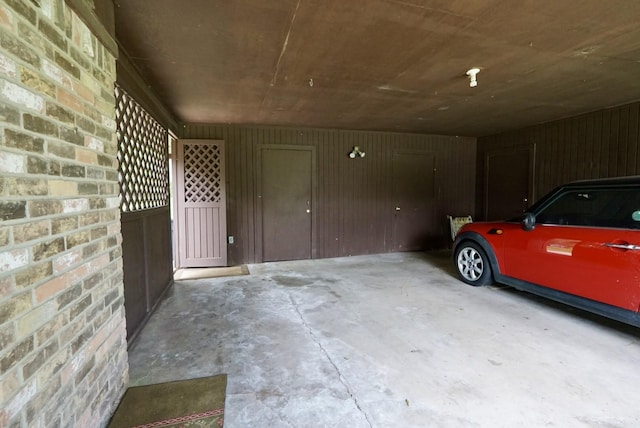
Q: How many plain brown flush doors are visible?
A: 3